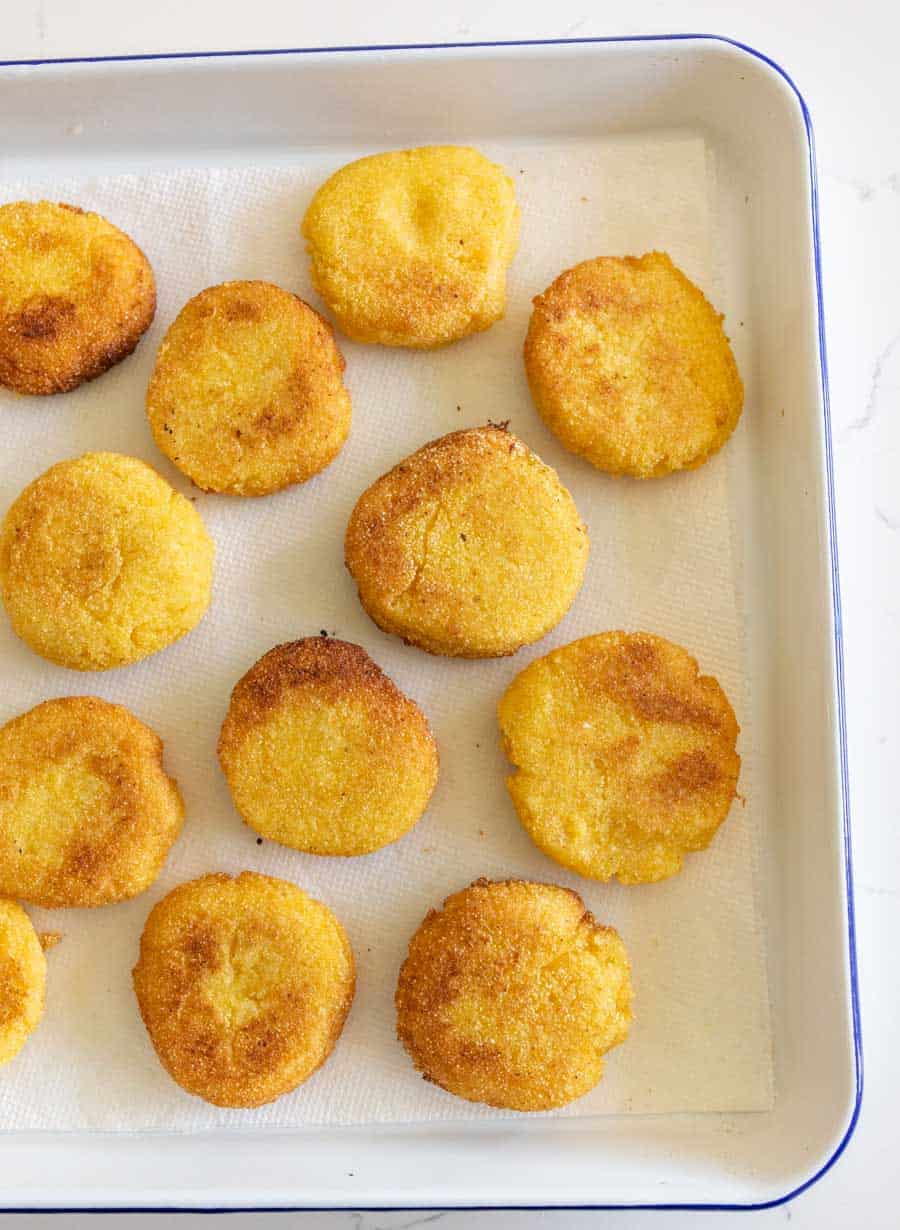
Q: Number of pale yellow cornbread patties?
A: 12